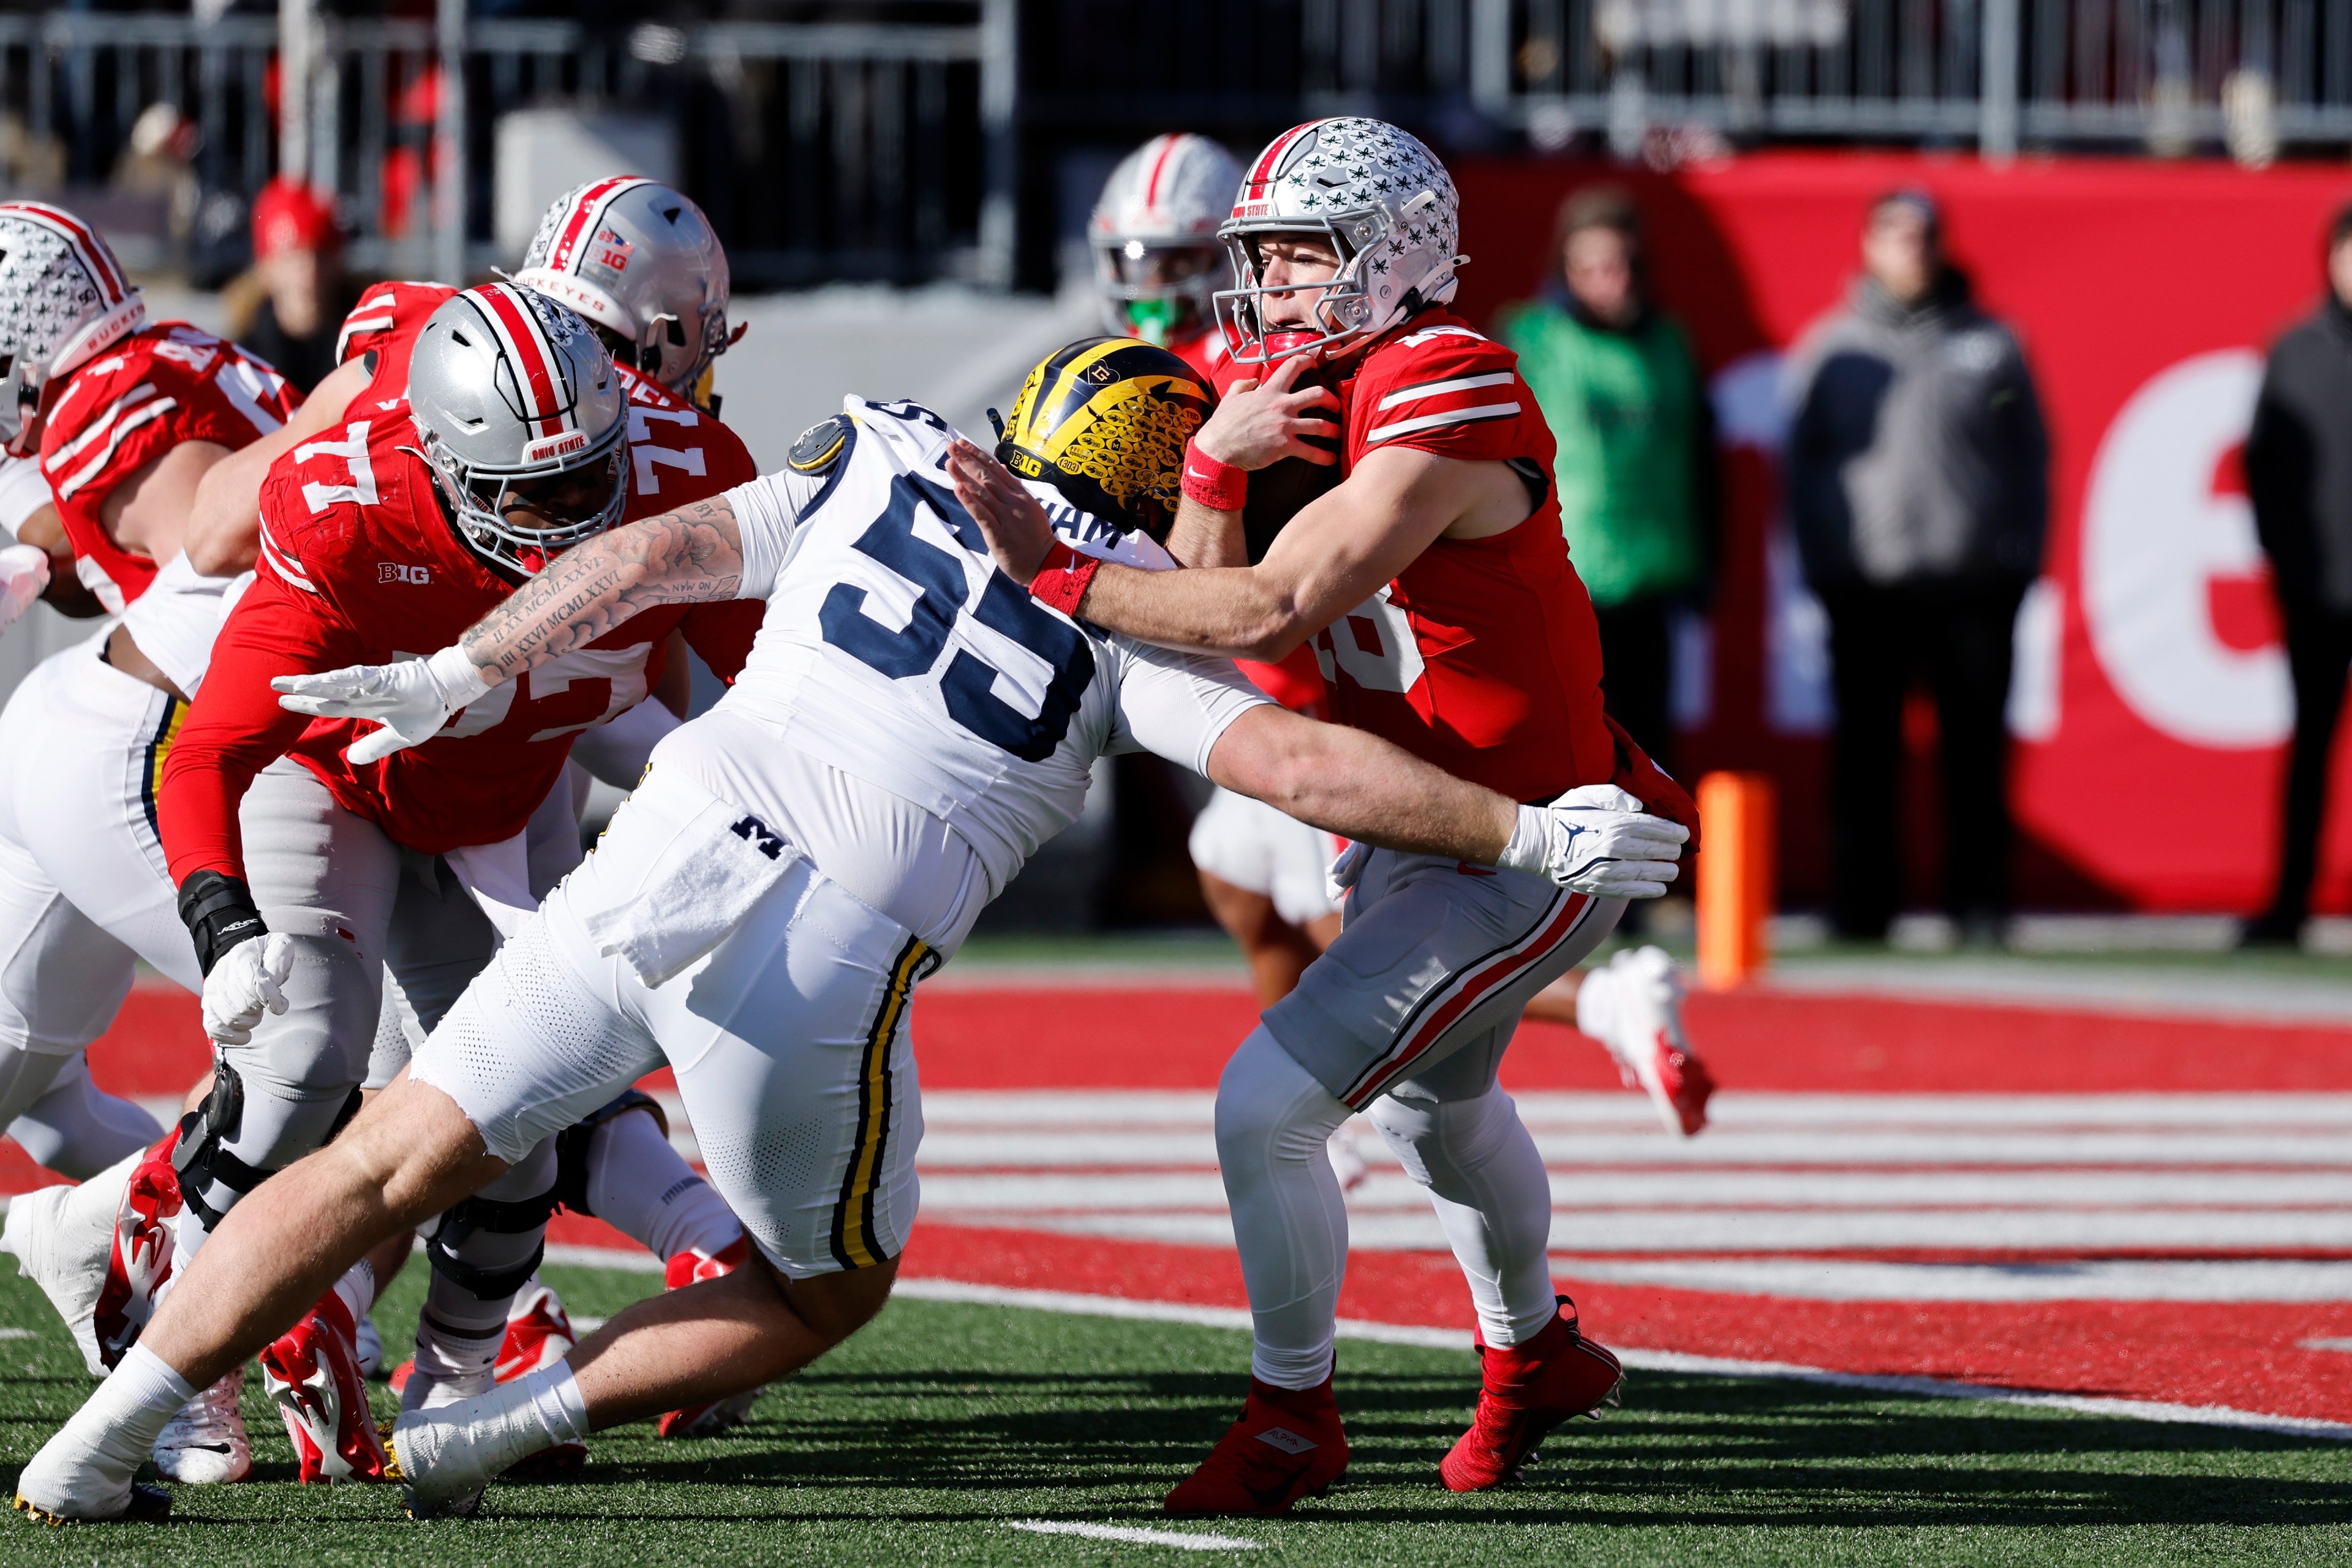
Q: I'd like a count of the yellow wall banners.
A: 0